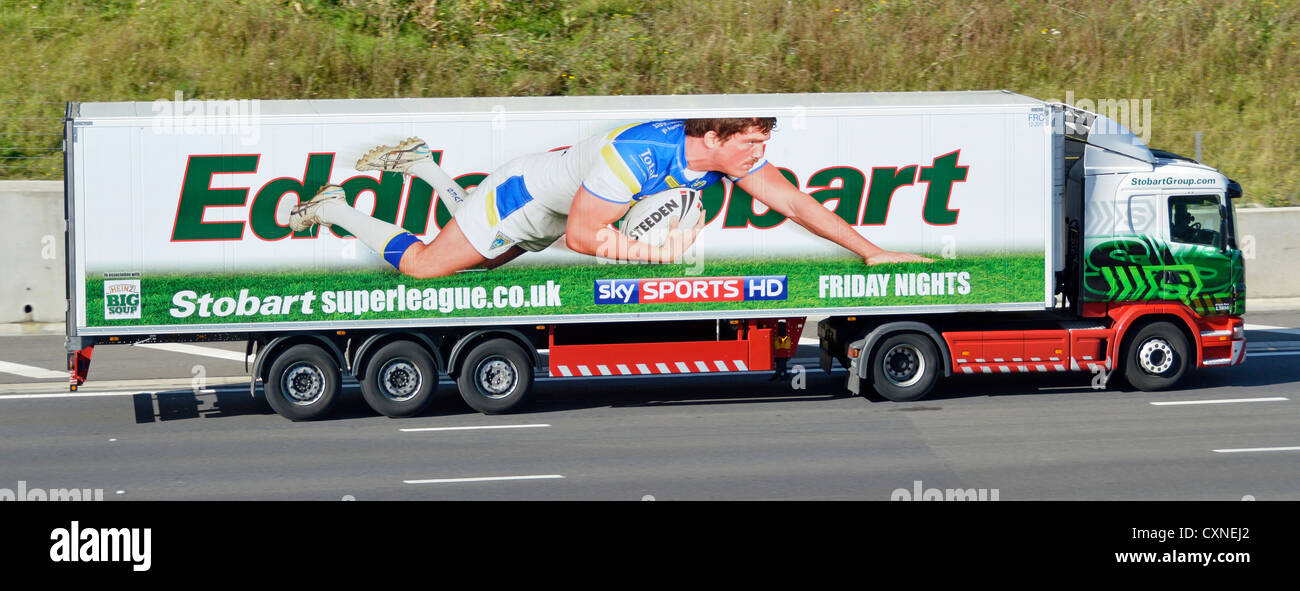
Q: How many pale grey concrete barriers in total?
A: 1